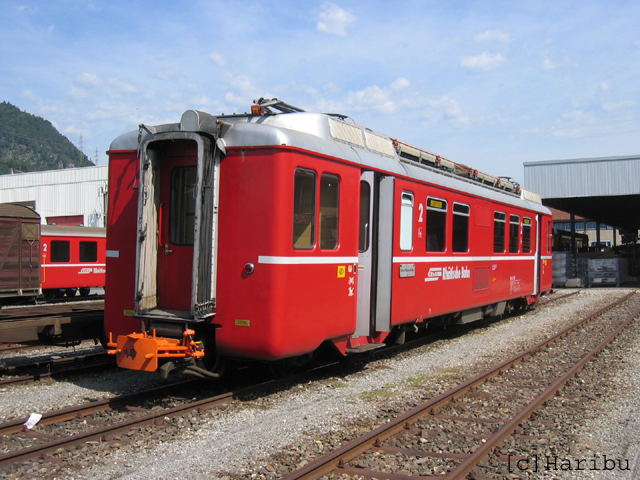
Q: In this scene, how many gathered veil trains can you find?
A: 0